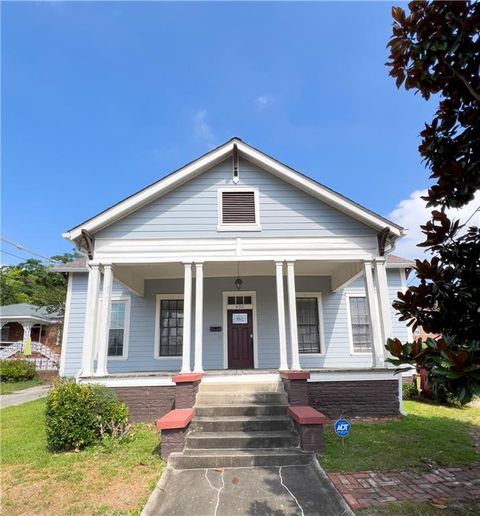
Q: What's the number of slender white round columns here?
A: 8